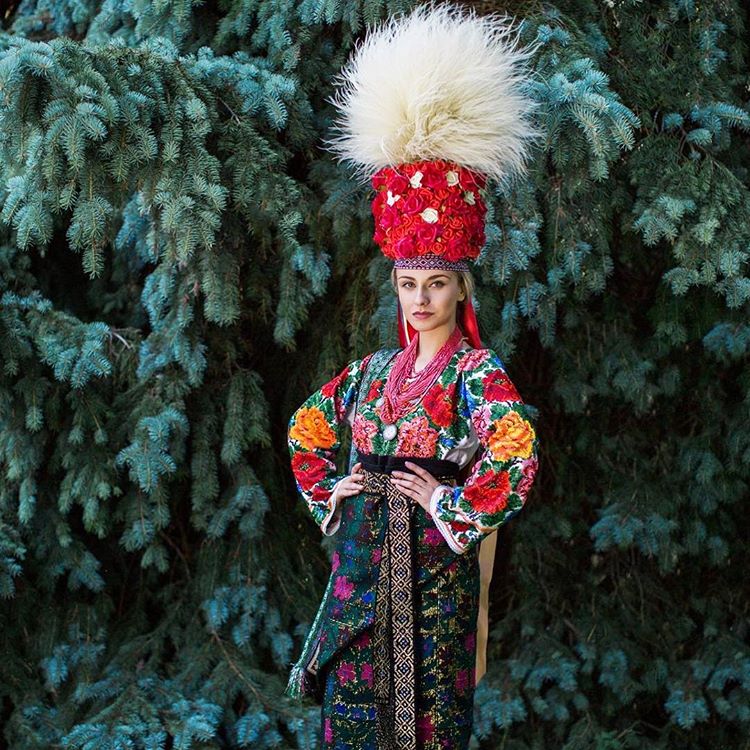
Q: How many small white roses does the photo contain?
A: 5